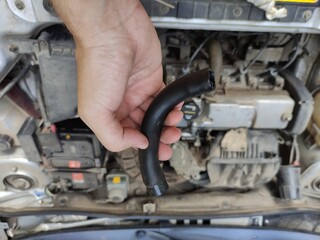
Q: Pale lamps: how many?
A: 0